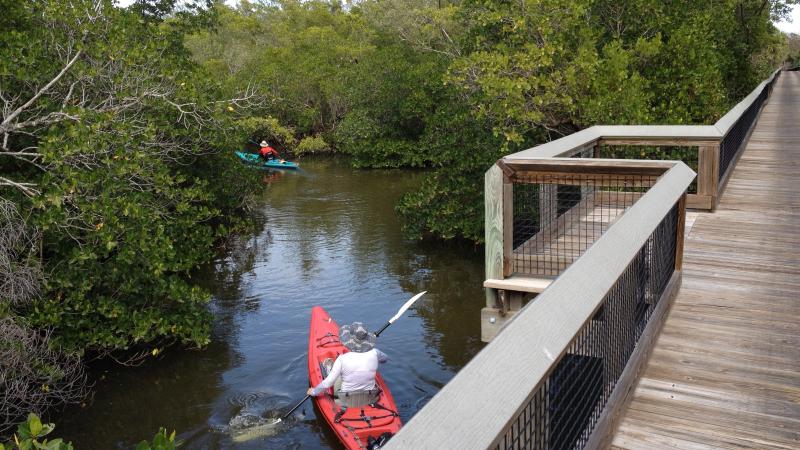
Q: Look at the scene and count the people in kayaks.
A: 2